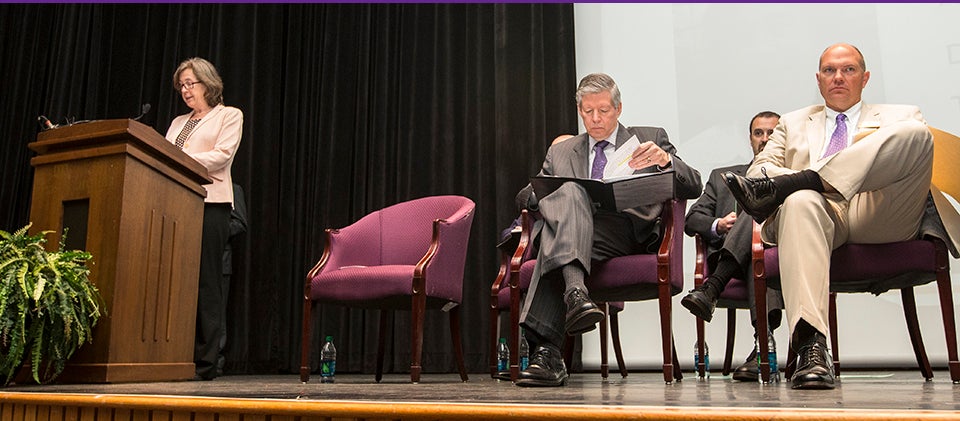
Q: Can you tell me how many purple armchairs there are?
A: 5